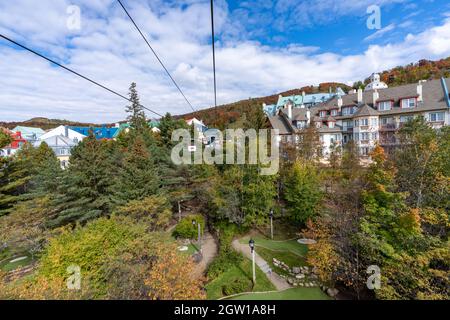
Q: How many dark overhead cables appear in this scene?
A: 3